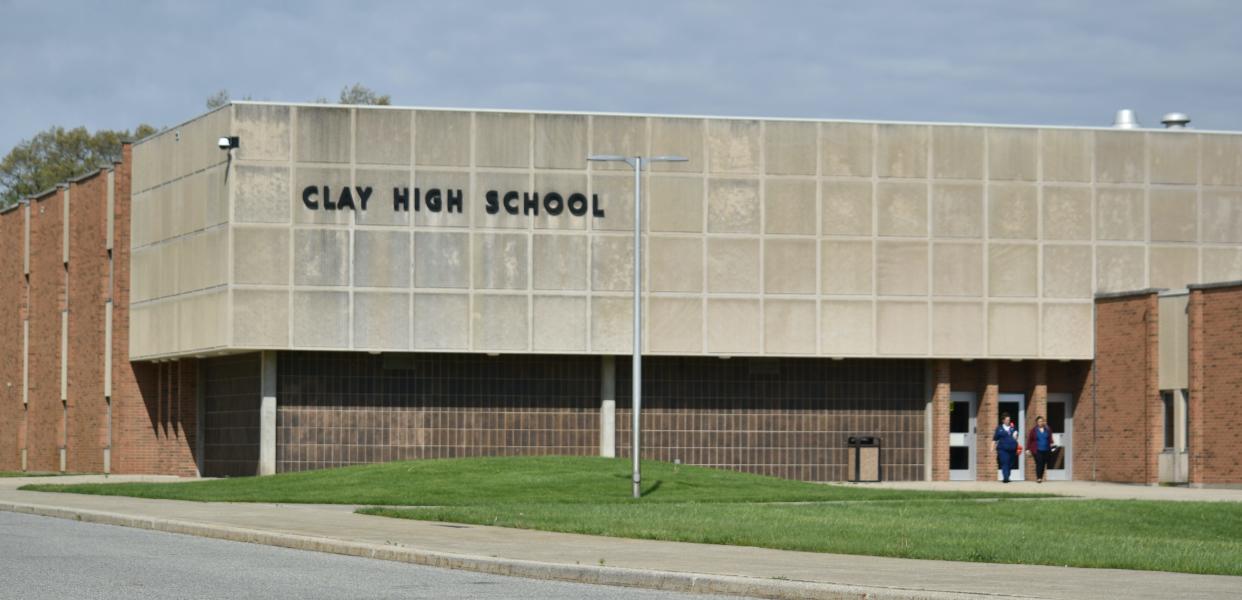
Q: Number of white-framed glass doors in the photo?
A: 3